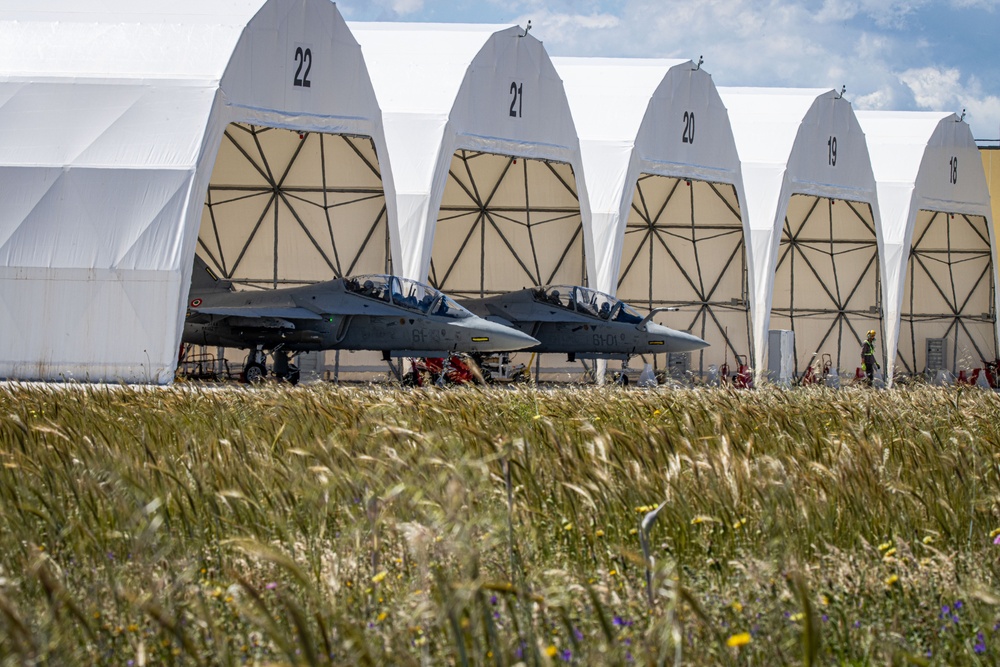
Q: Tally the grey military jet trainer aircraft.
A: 2